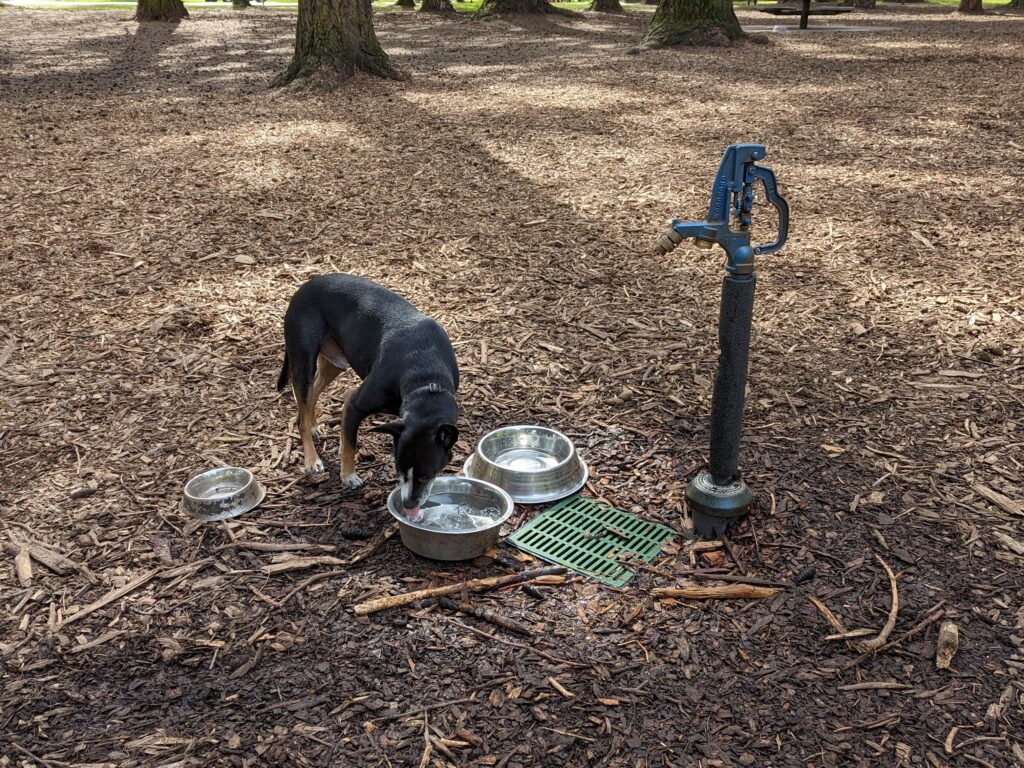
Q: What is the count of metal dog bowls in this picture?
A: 3